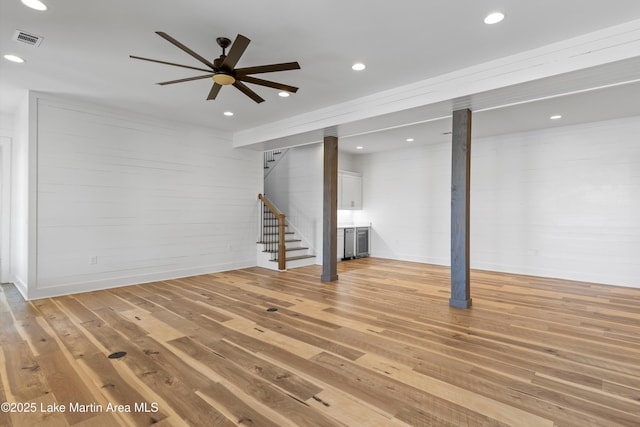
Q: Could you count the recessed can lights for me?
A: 9